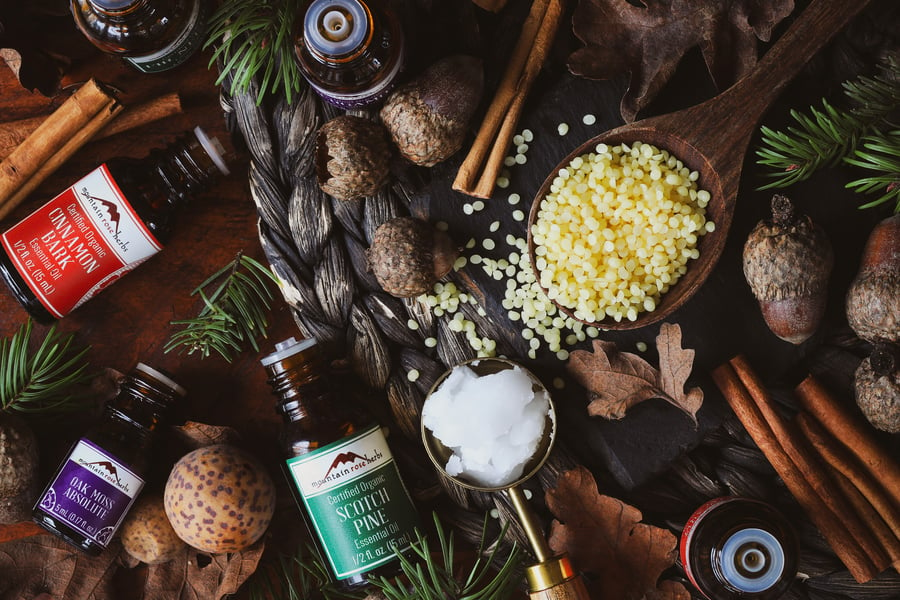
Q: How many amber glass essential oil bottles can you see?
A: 6